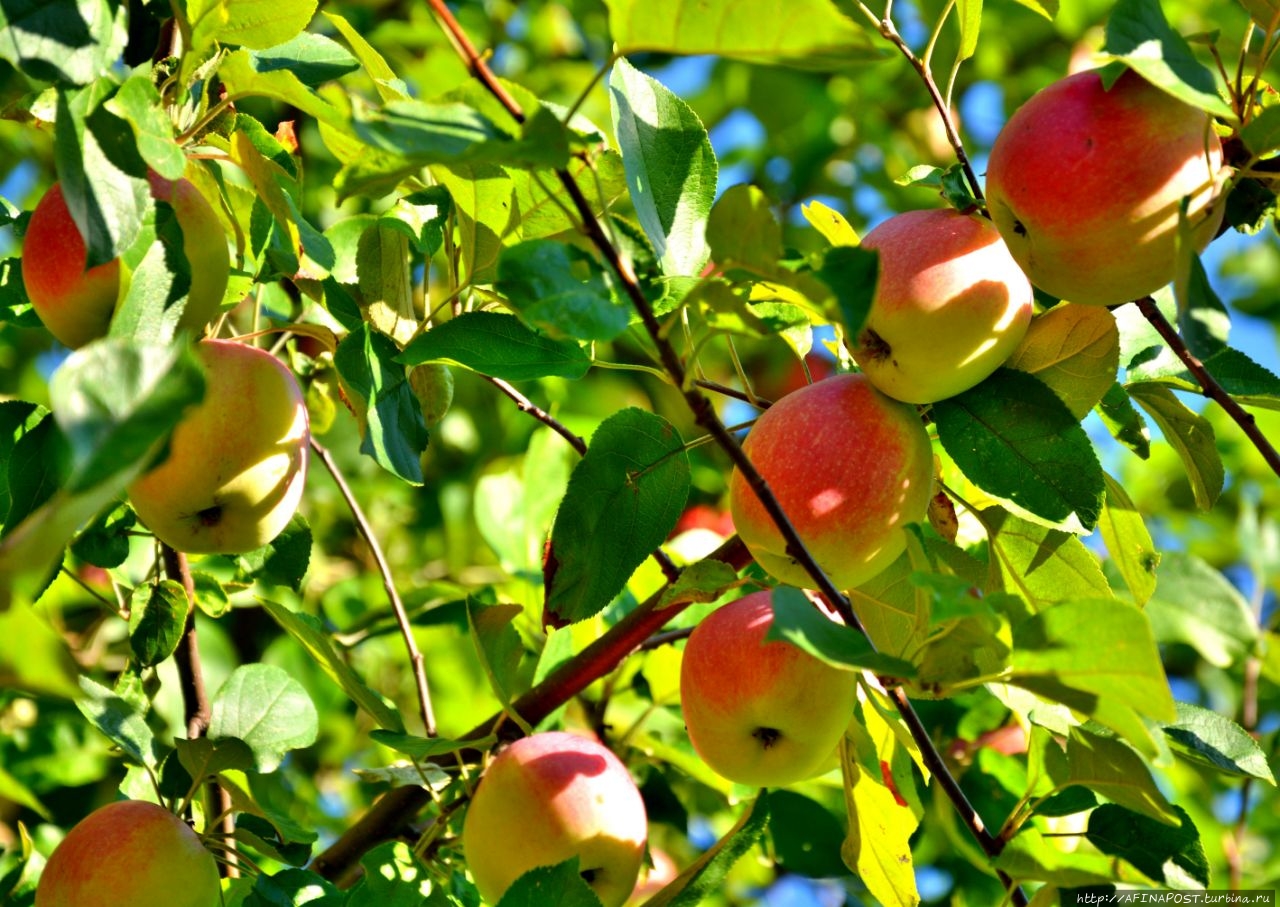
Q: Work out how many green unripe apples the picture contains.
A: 0